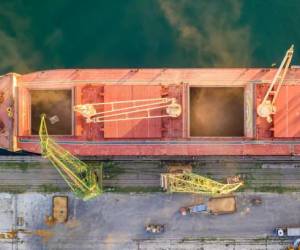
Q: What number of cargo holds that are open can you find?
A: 2